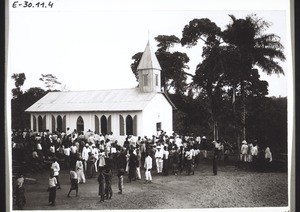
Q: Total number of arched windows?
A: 5